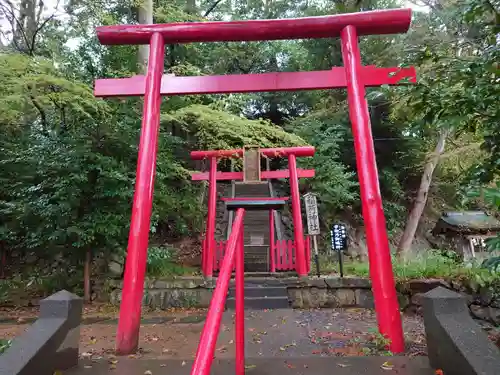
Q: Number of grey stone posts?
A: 2